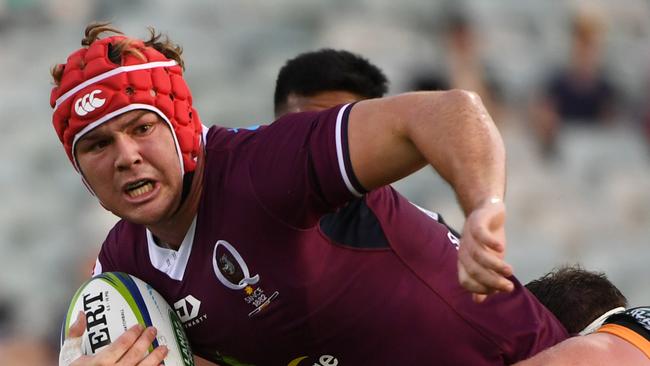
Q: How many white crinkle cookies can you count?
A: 0